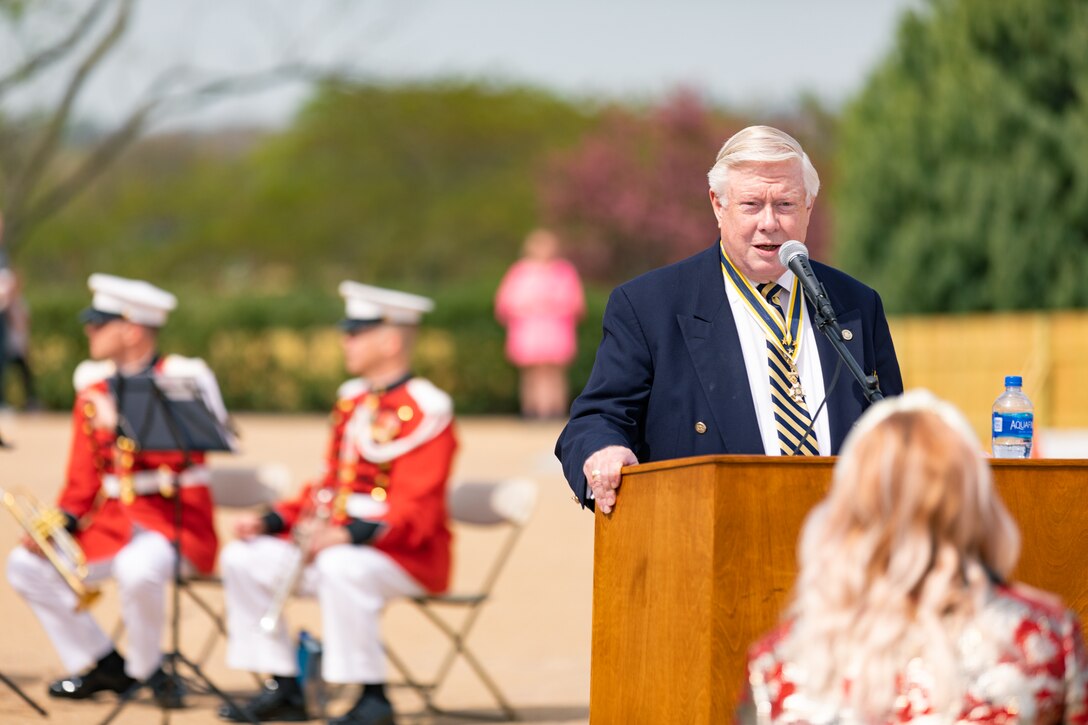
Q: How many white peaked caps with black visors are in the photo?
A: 2